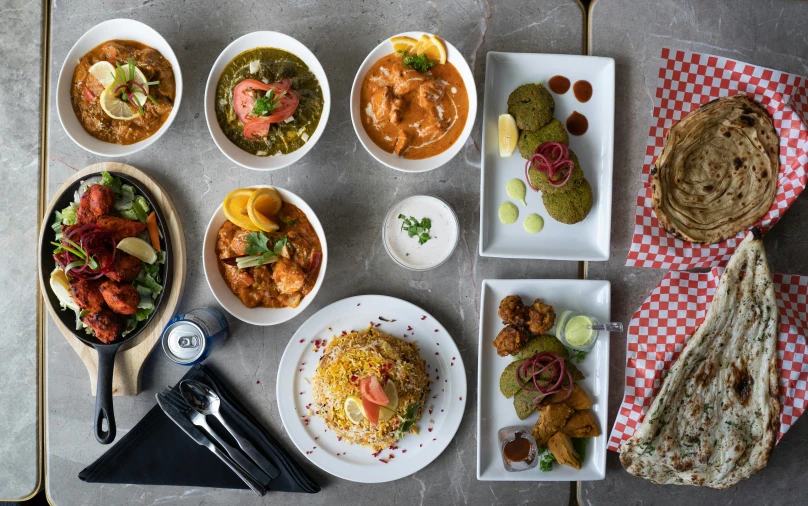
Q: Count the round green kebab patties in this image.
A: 4